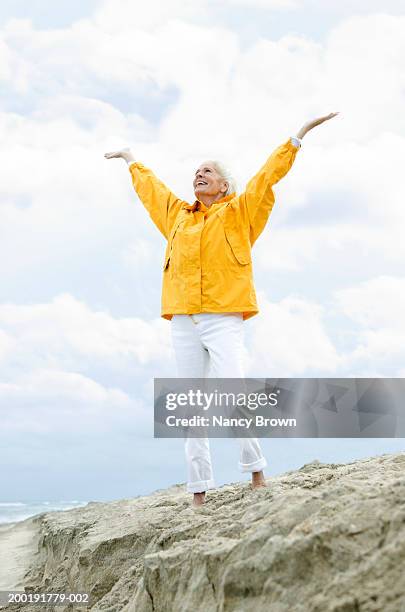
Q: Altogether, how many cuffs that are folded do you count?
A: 2